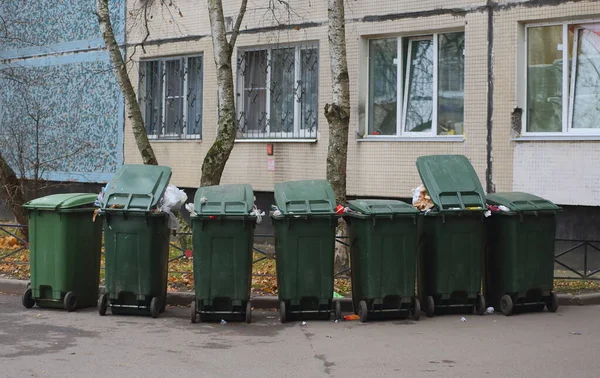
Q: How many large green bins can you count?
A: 7